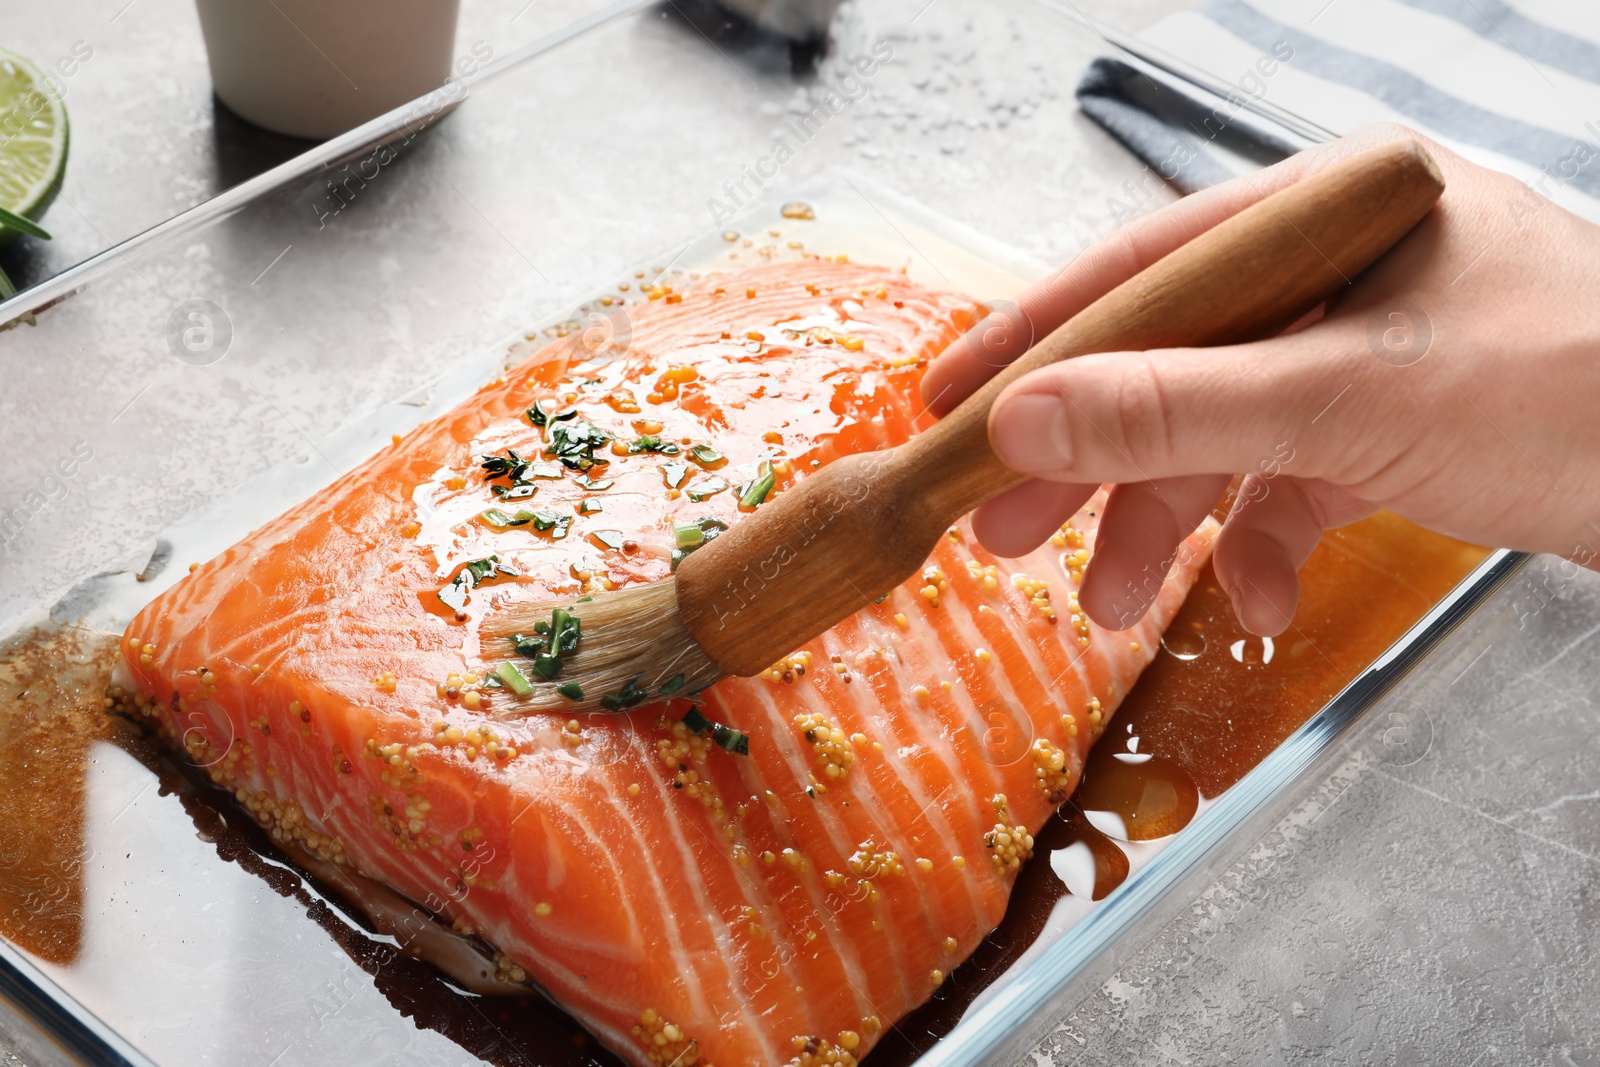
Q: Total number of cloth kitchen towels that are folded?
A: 1